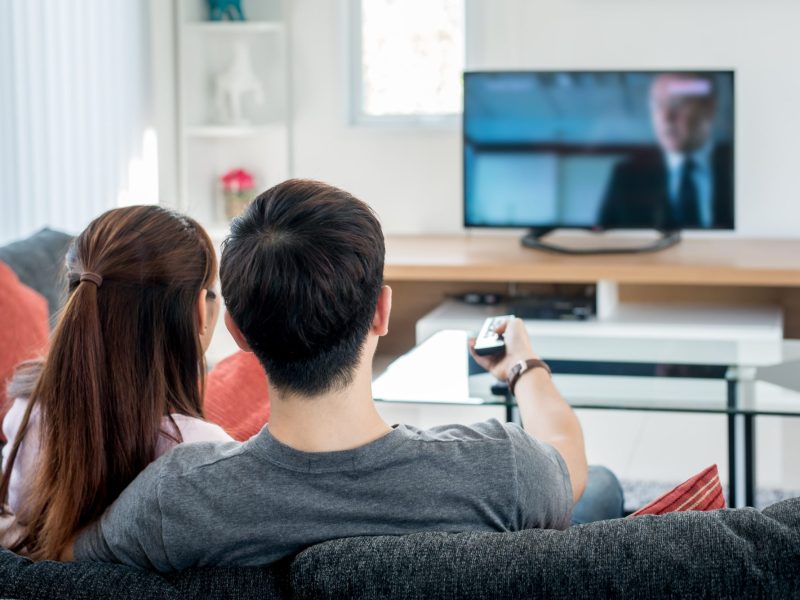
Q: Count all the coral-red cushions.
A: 3